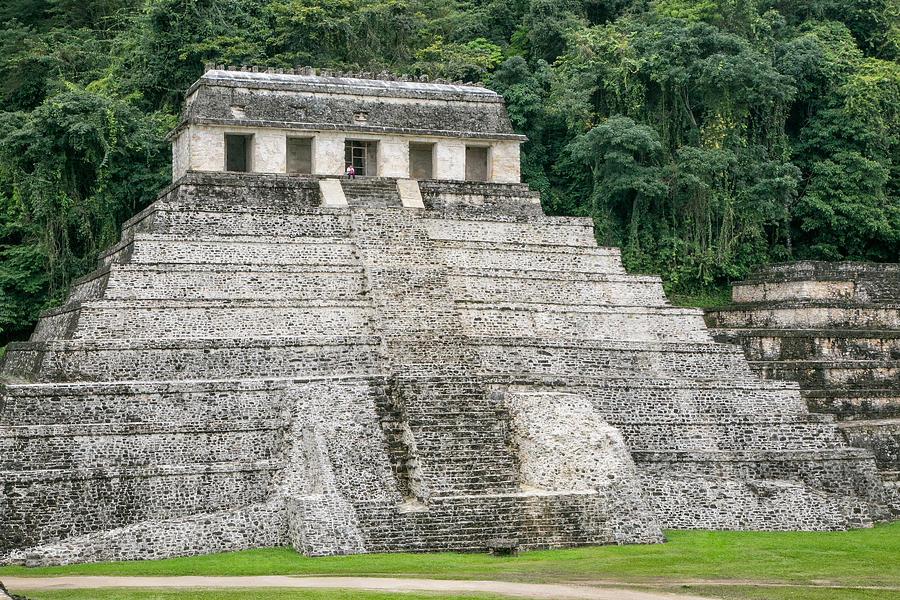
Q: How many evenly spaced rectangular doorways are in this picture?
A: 5